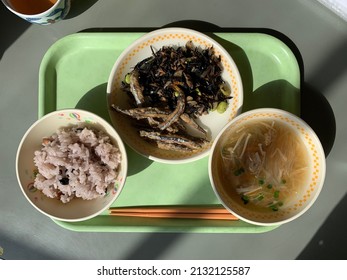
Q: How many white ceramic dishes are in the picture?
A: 3